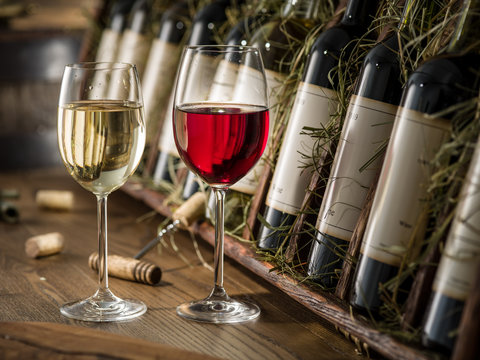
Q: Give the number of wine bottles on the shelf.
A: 10